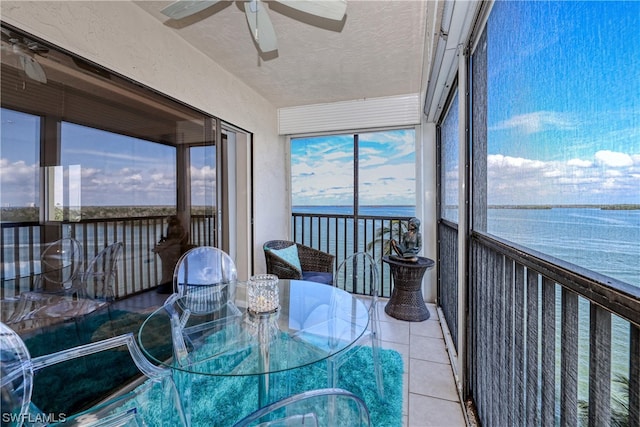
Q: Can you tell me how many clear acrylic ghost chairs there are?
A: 4